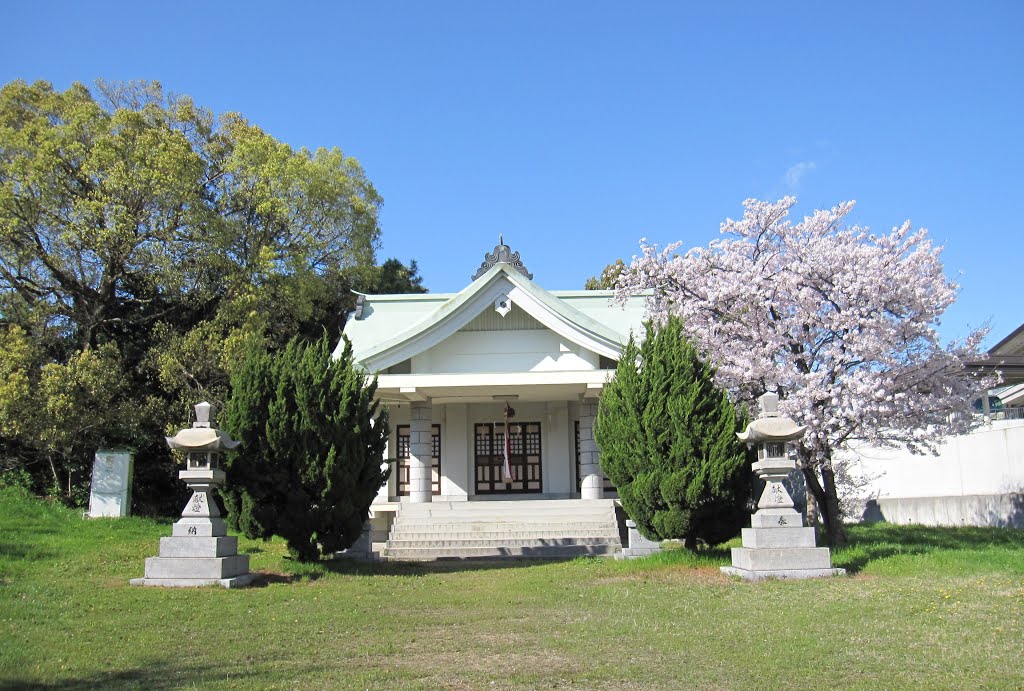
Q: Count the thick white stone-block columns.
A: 2